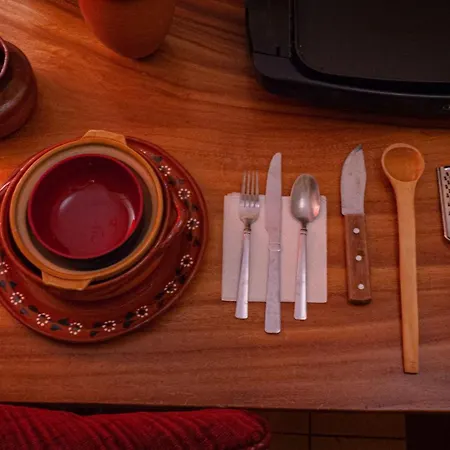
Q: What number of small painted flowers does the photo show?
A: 11